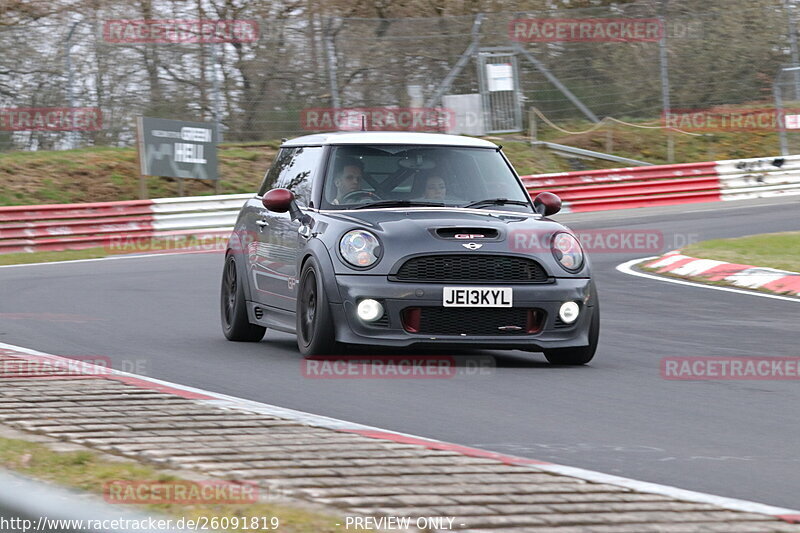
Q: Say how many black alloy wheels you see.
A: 2